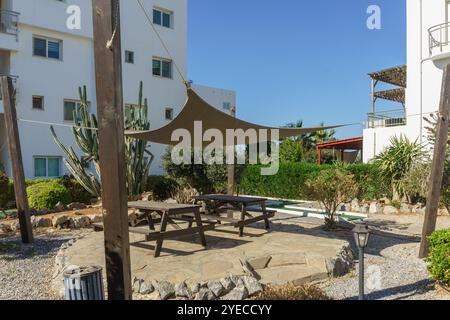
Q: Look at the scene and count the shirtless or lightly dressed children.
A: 0